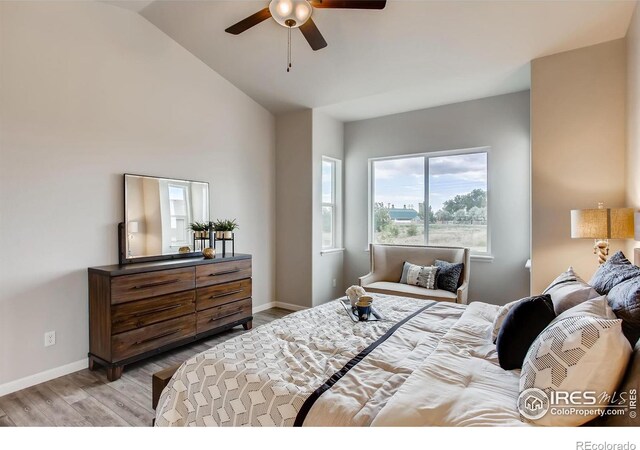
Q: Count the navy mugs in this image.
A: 2